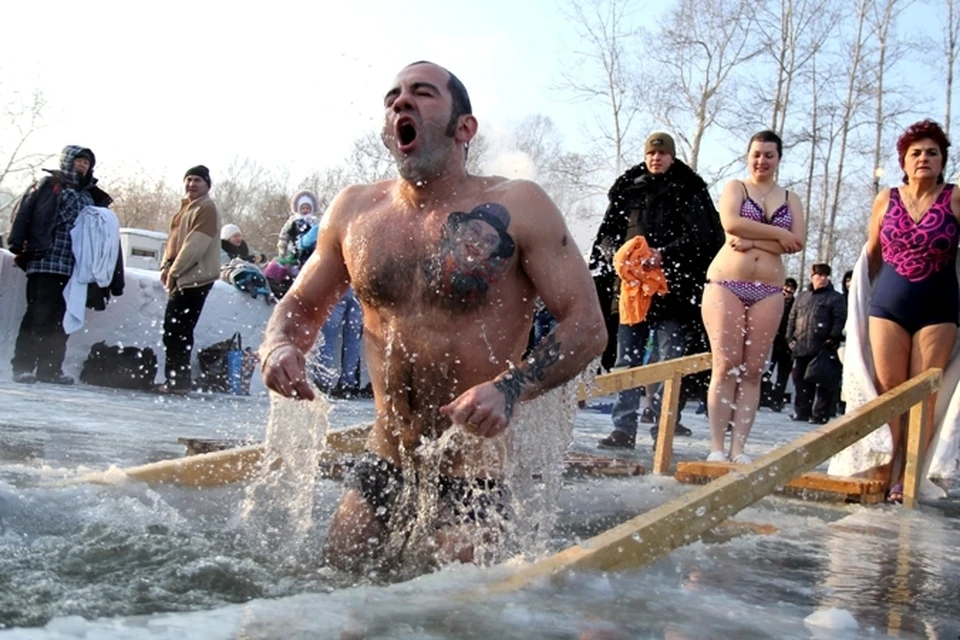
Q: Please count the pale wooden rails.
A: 2